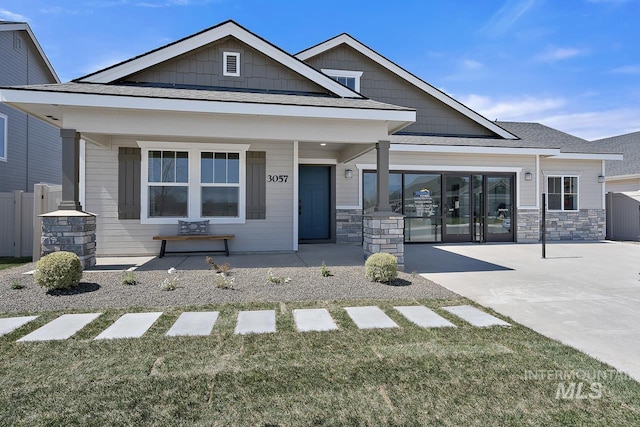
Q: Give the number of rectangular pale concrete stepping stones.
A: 9